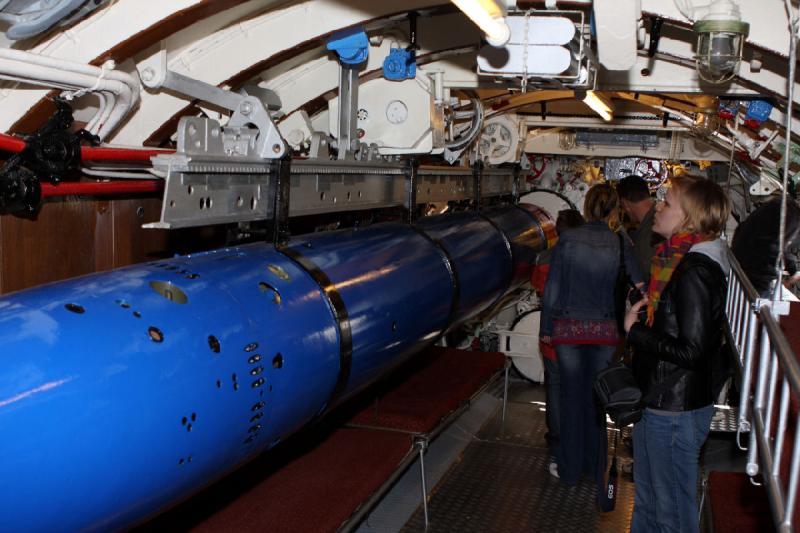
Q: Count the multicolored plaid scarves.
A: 1